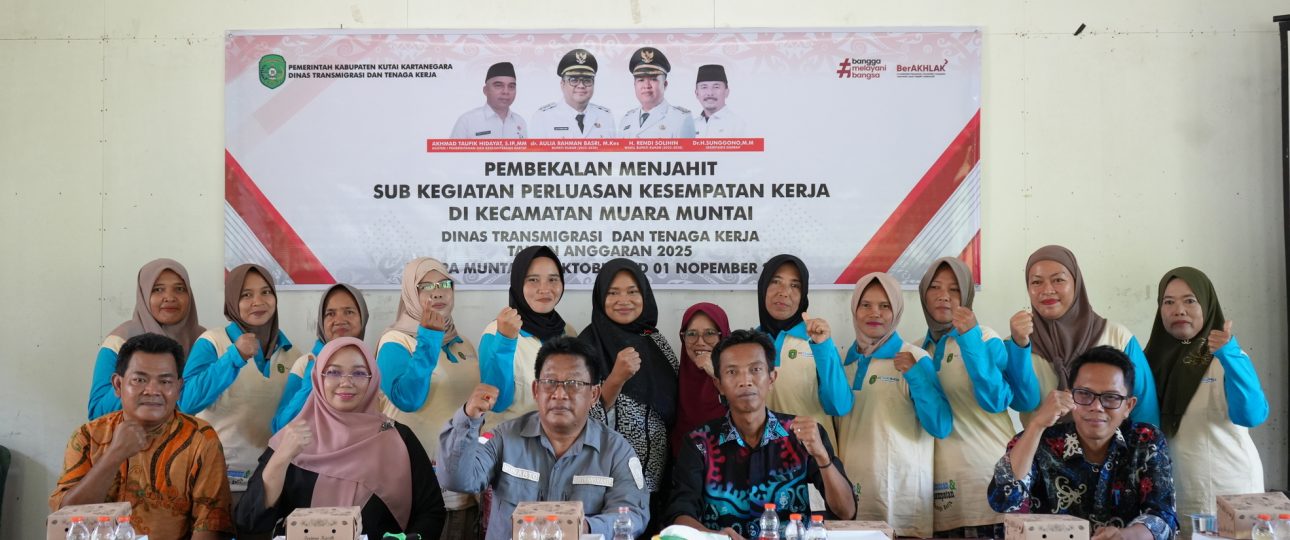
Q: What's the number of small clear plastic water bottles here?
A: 11